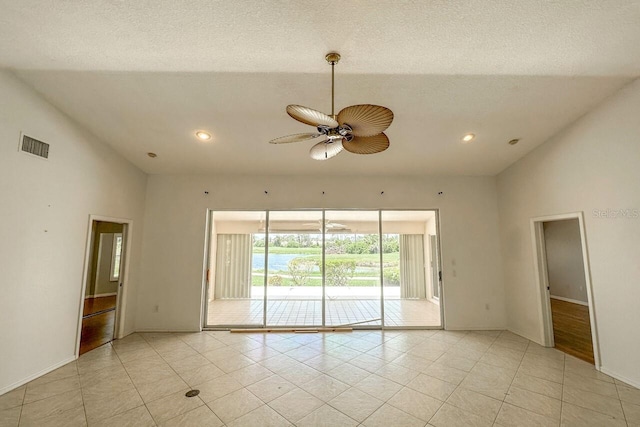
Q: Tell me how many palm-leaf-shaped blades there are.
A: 5